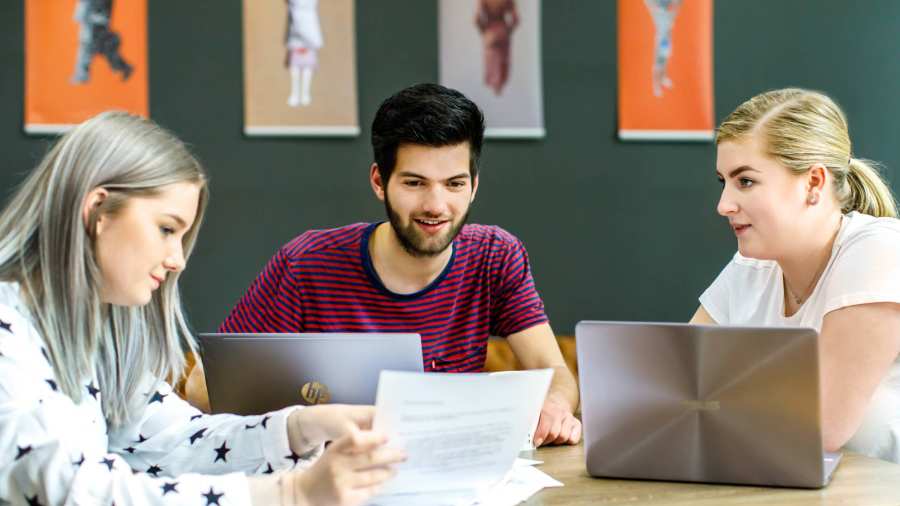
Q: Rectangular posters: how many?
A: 4